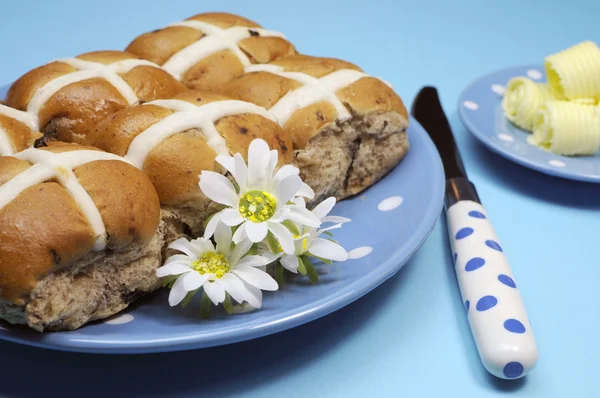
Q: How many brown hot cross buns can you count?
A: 6